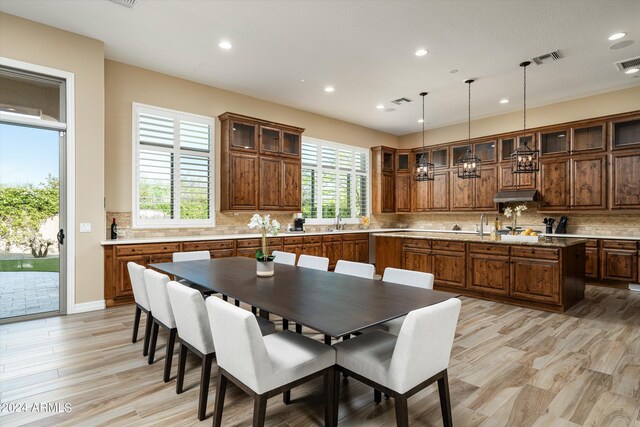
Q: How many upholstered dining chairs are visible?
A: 10